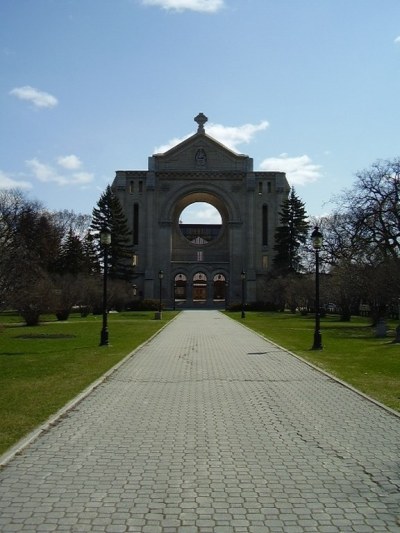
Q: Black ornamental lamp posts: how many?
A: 4